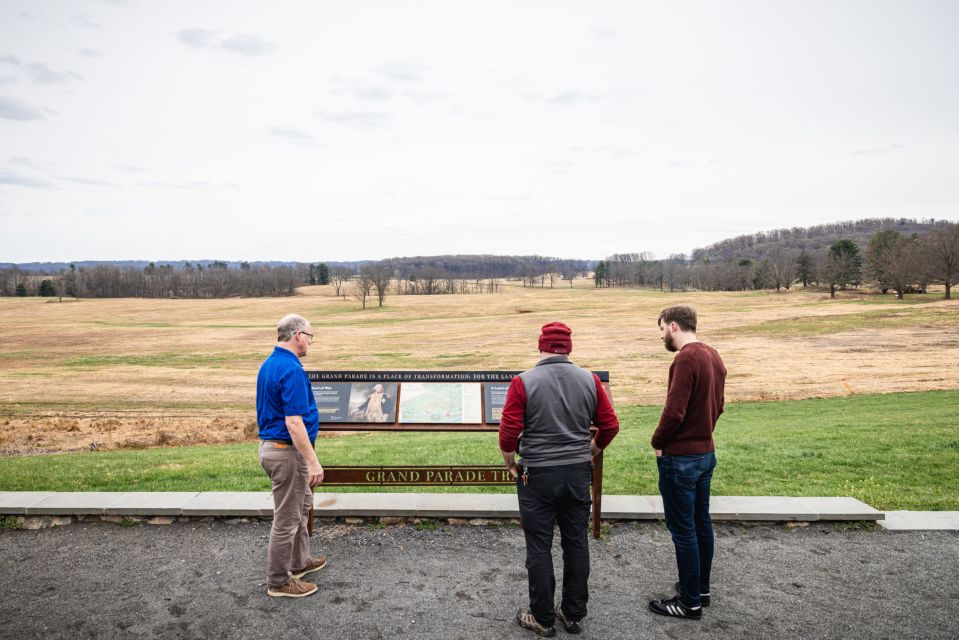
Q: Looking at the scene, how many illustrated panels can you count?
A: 3